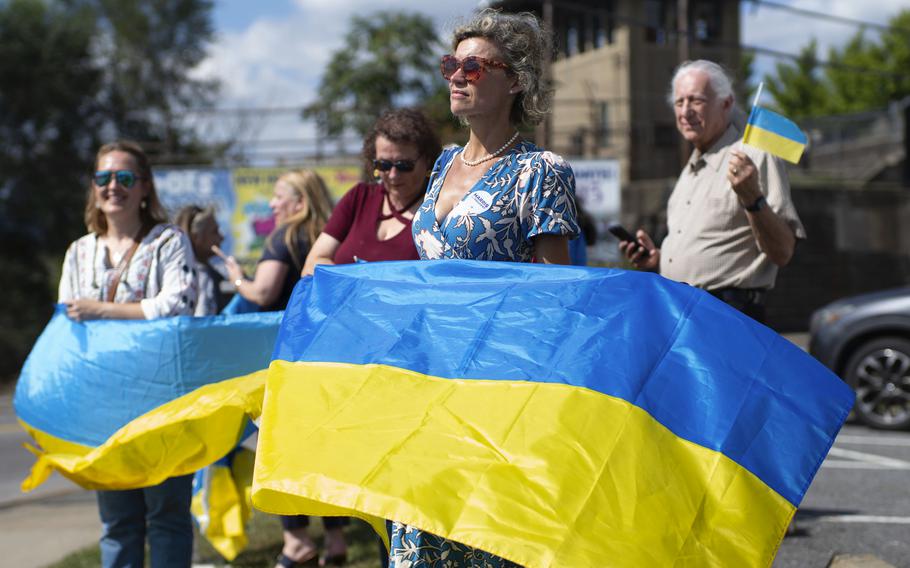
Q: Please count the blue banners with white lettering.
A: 1